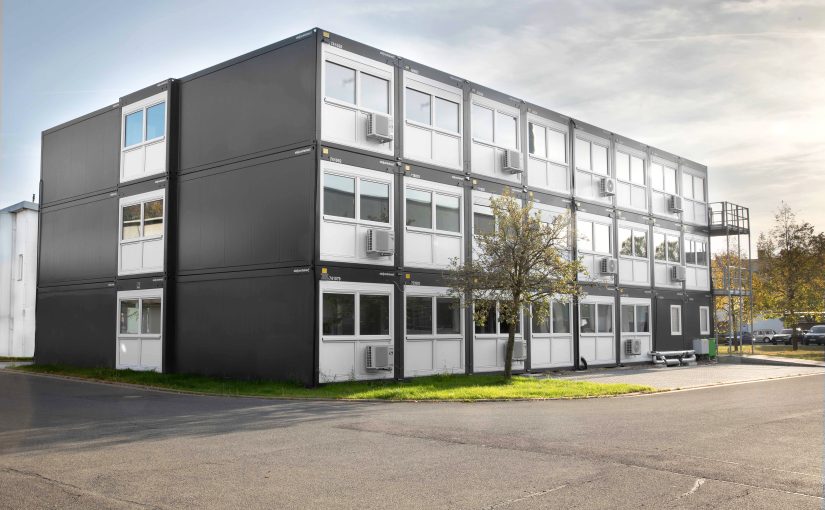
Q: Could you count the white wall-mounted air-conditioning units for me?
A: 10